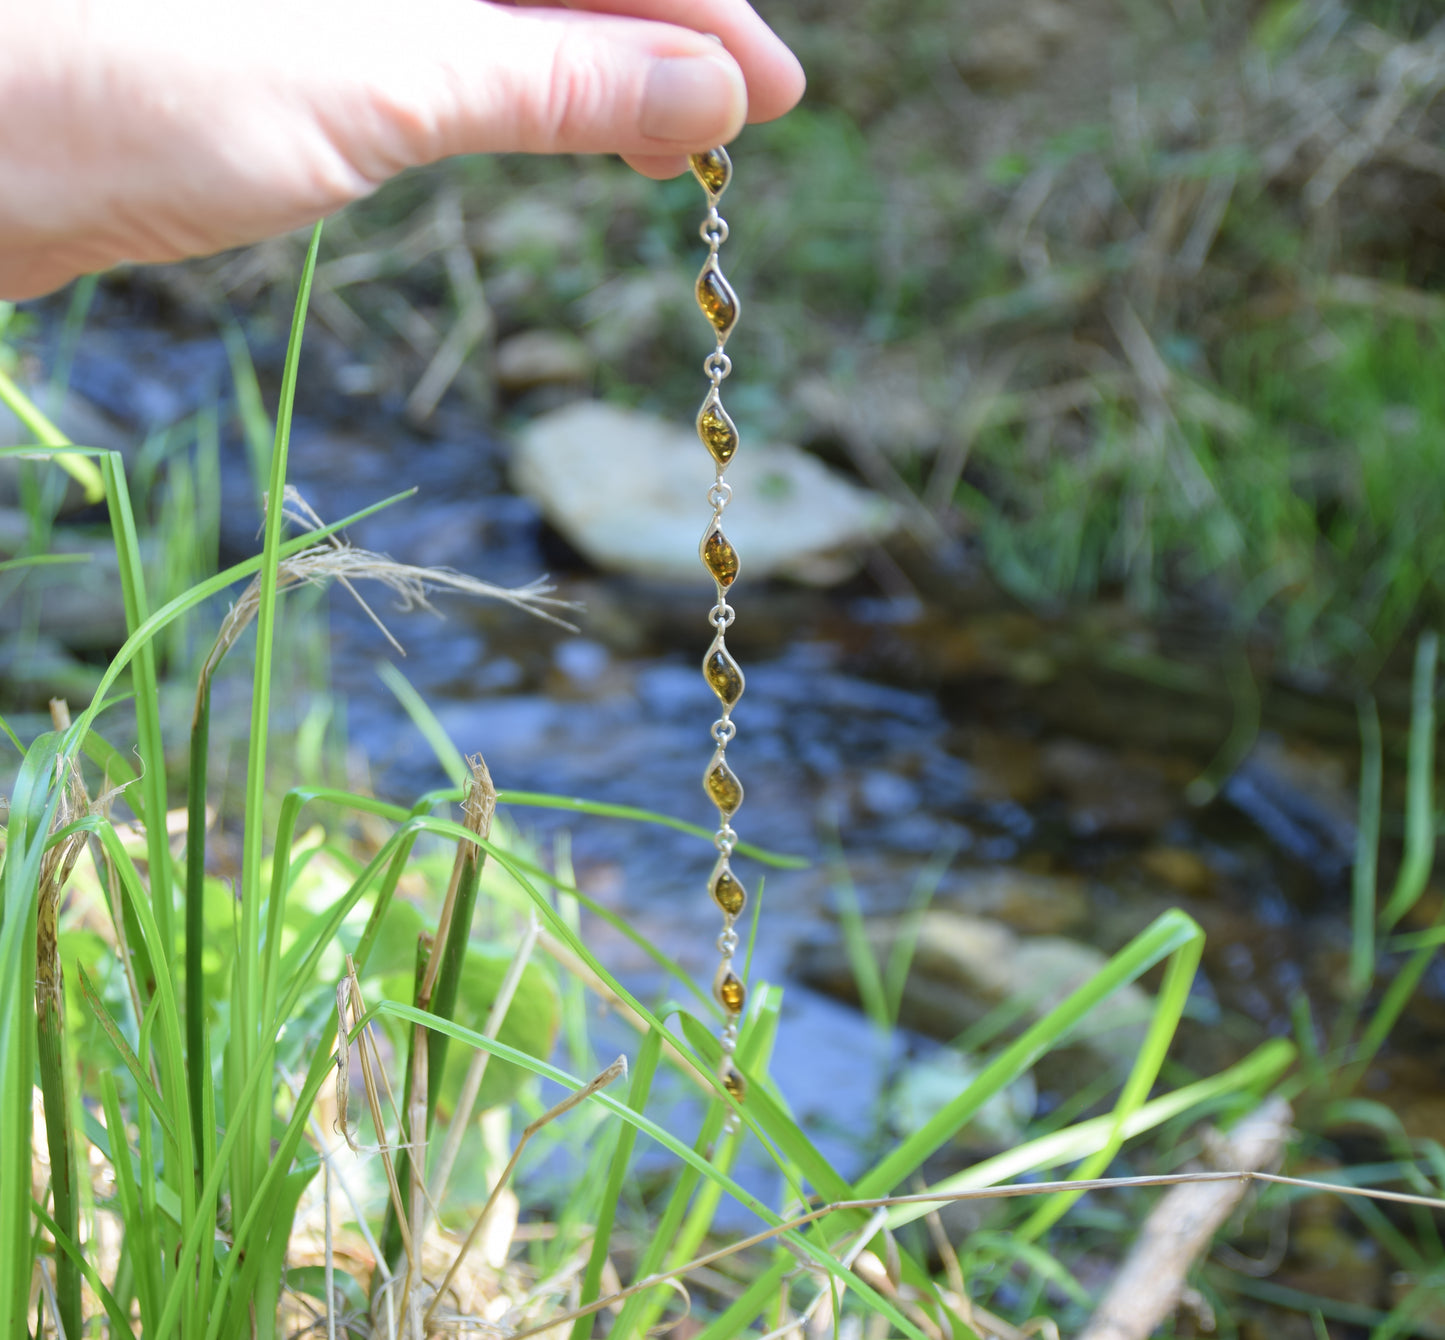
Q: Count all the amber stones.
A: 9